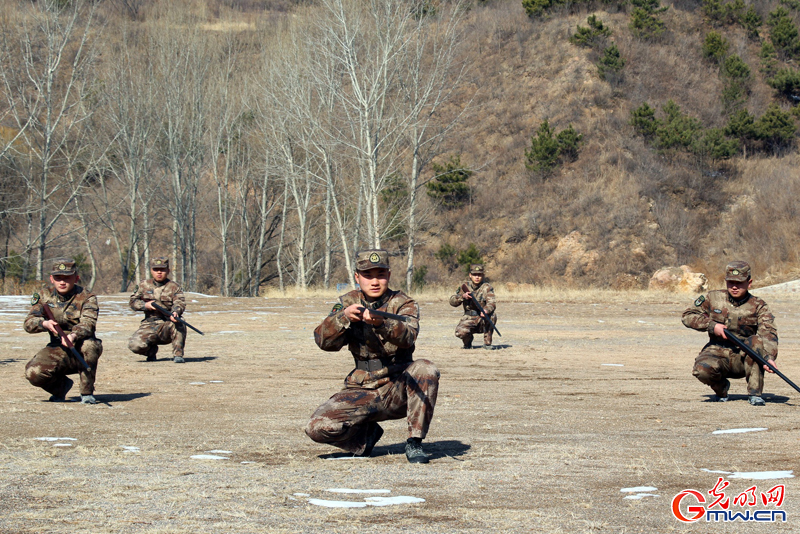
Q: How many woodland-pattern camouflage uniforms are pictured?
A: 5